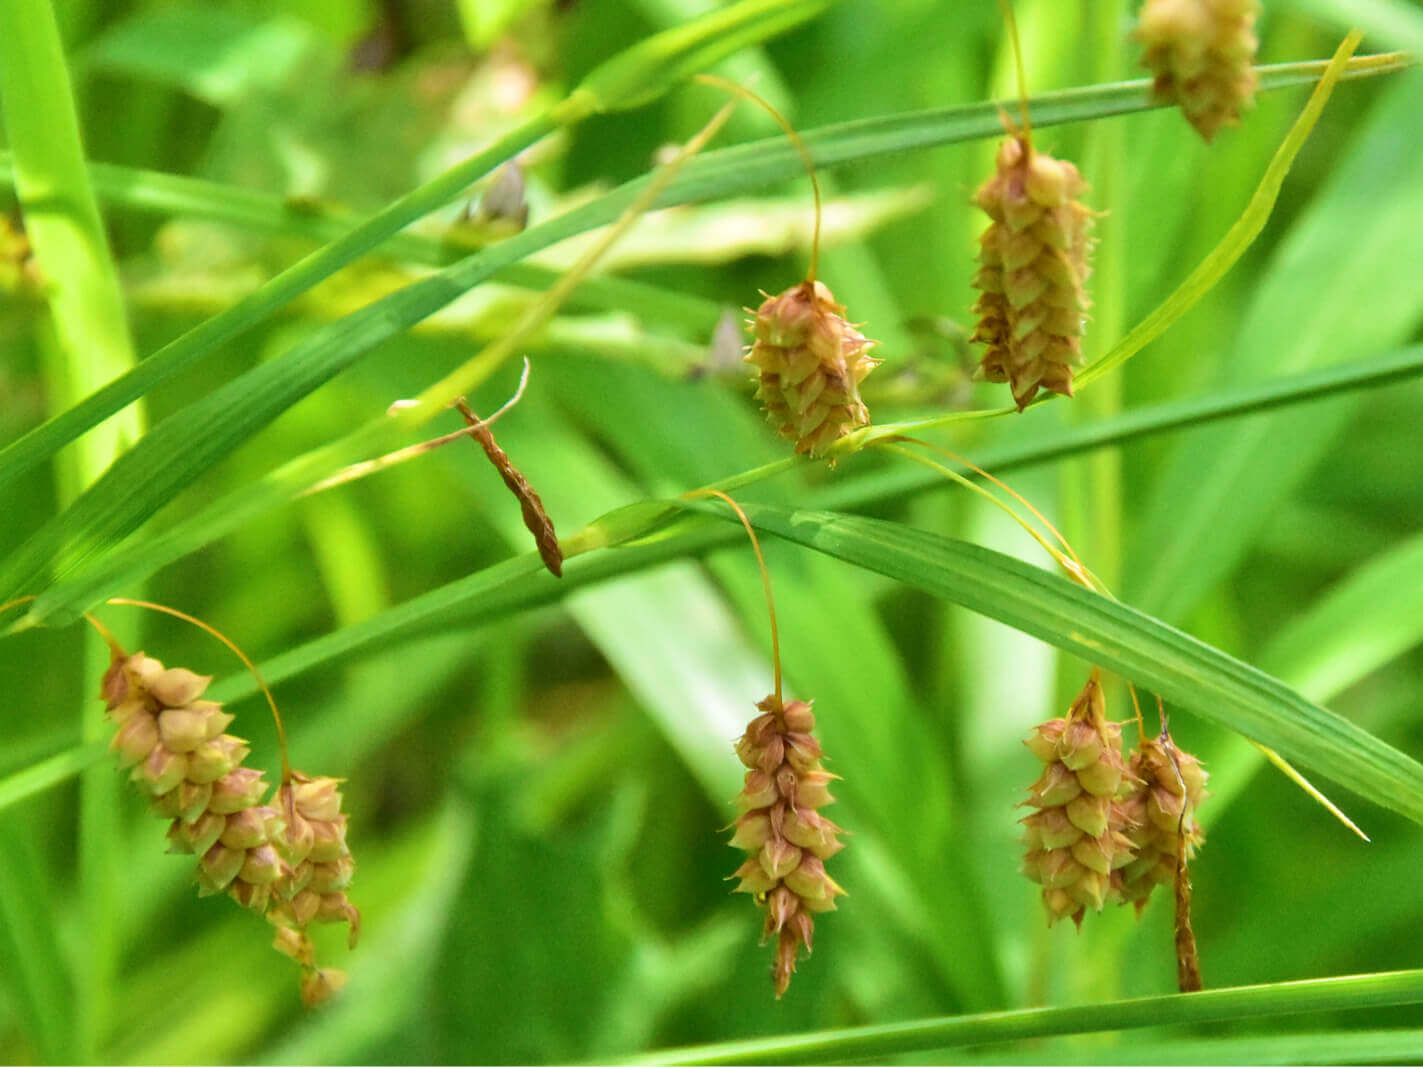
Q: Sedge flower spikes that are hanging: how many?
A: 8